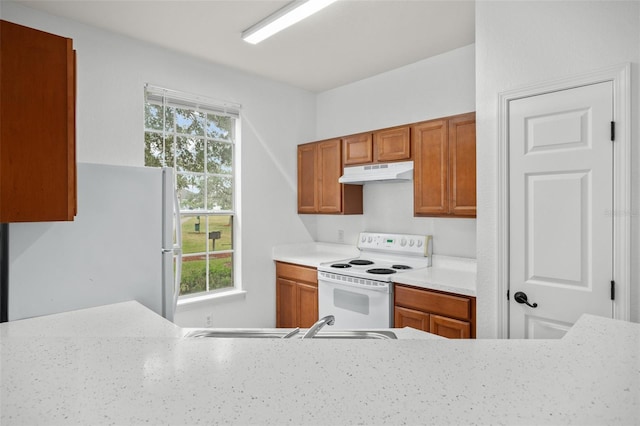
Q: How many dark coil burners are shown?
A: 4